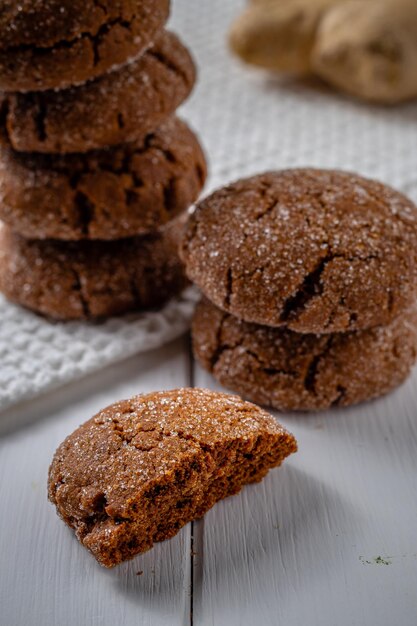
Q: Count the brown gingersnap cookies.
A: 7